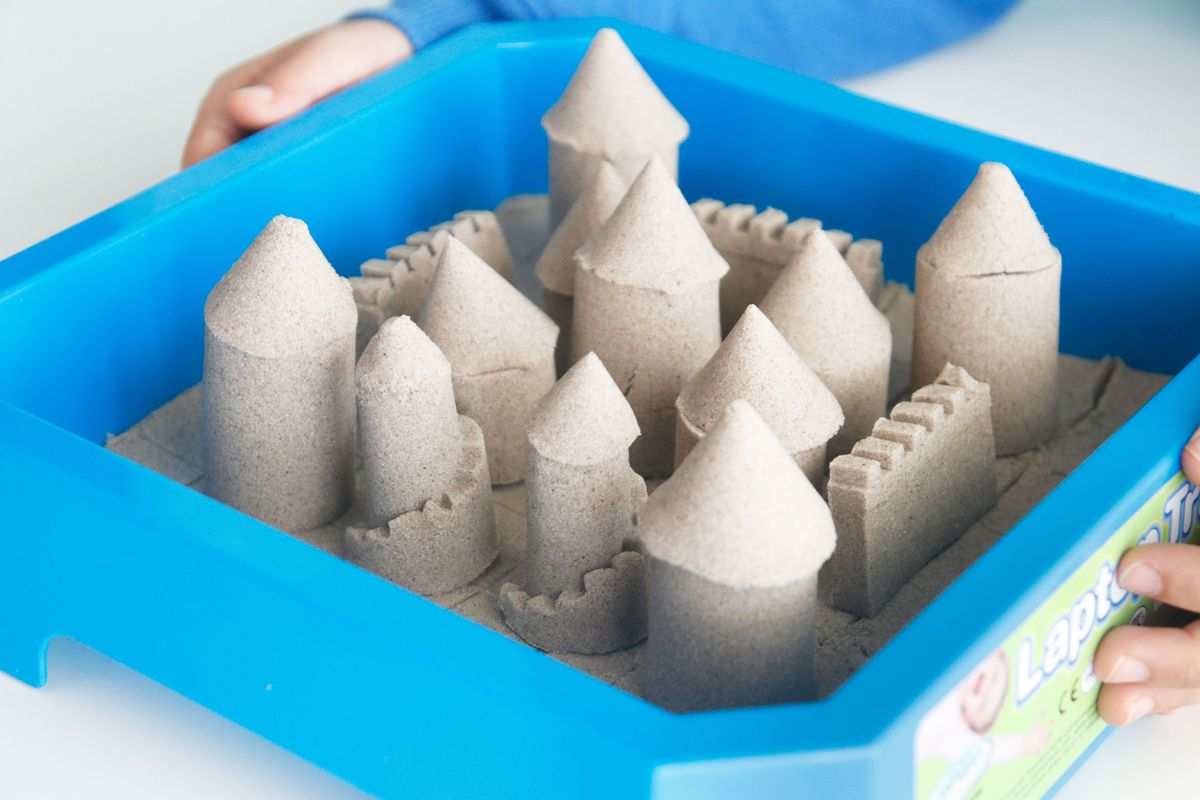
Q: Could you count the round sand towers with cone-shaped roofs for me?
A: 11